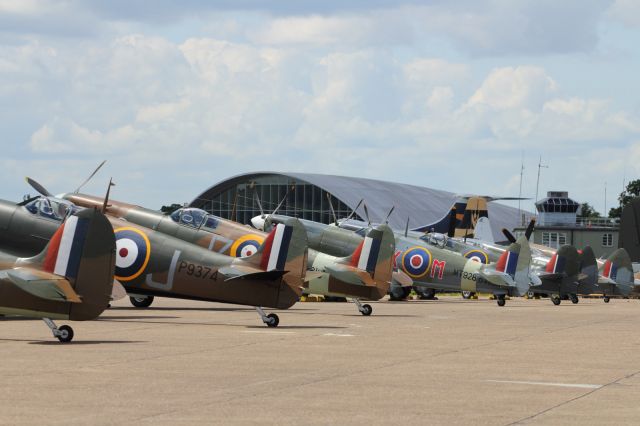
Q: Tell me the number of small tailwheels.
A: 7